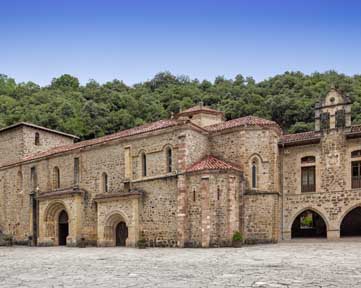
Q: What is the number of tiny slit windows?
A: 2